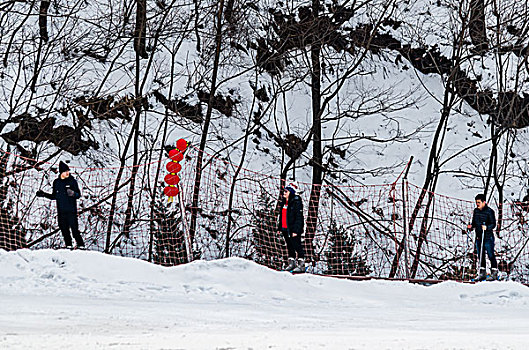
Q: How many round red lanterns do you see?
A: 5